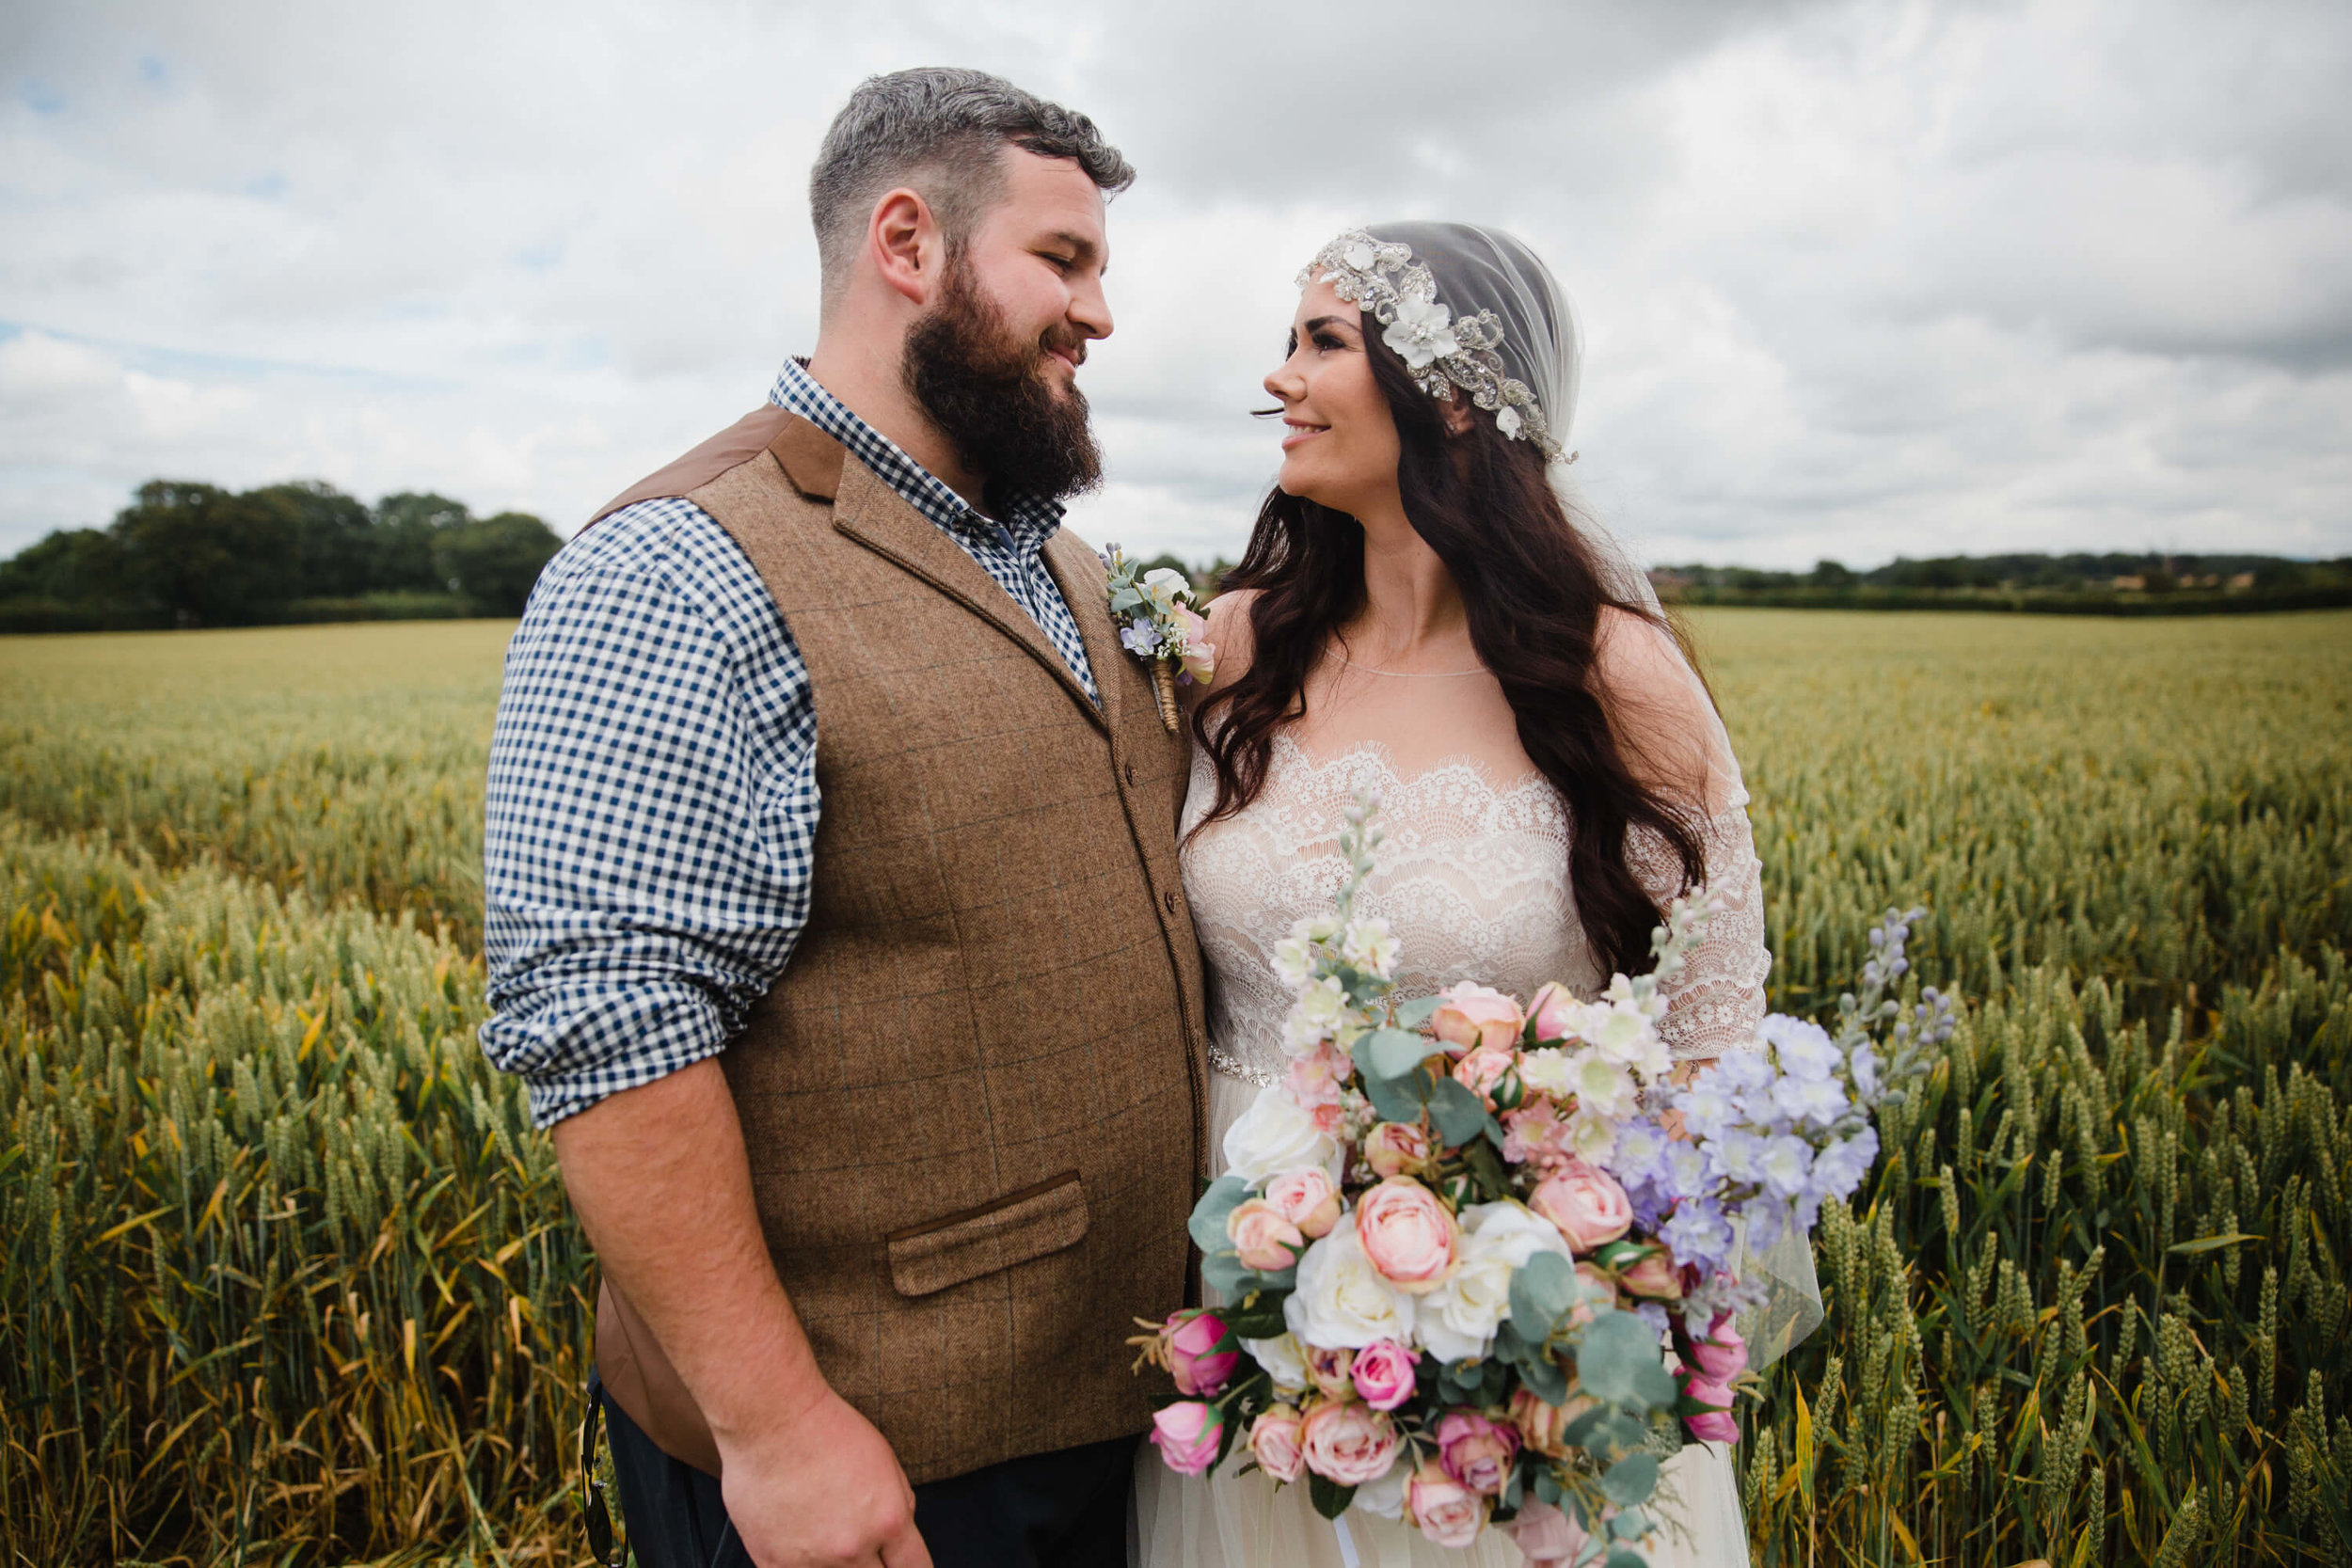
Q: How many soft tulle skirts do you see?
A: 1